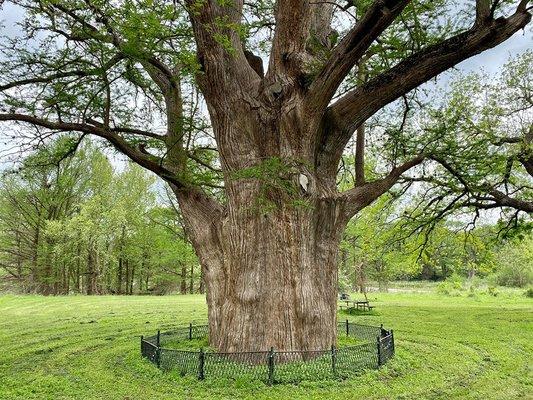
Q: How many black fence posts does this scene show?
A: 11